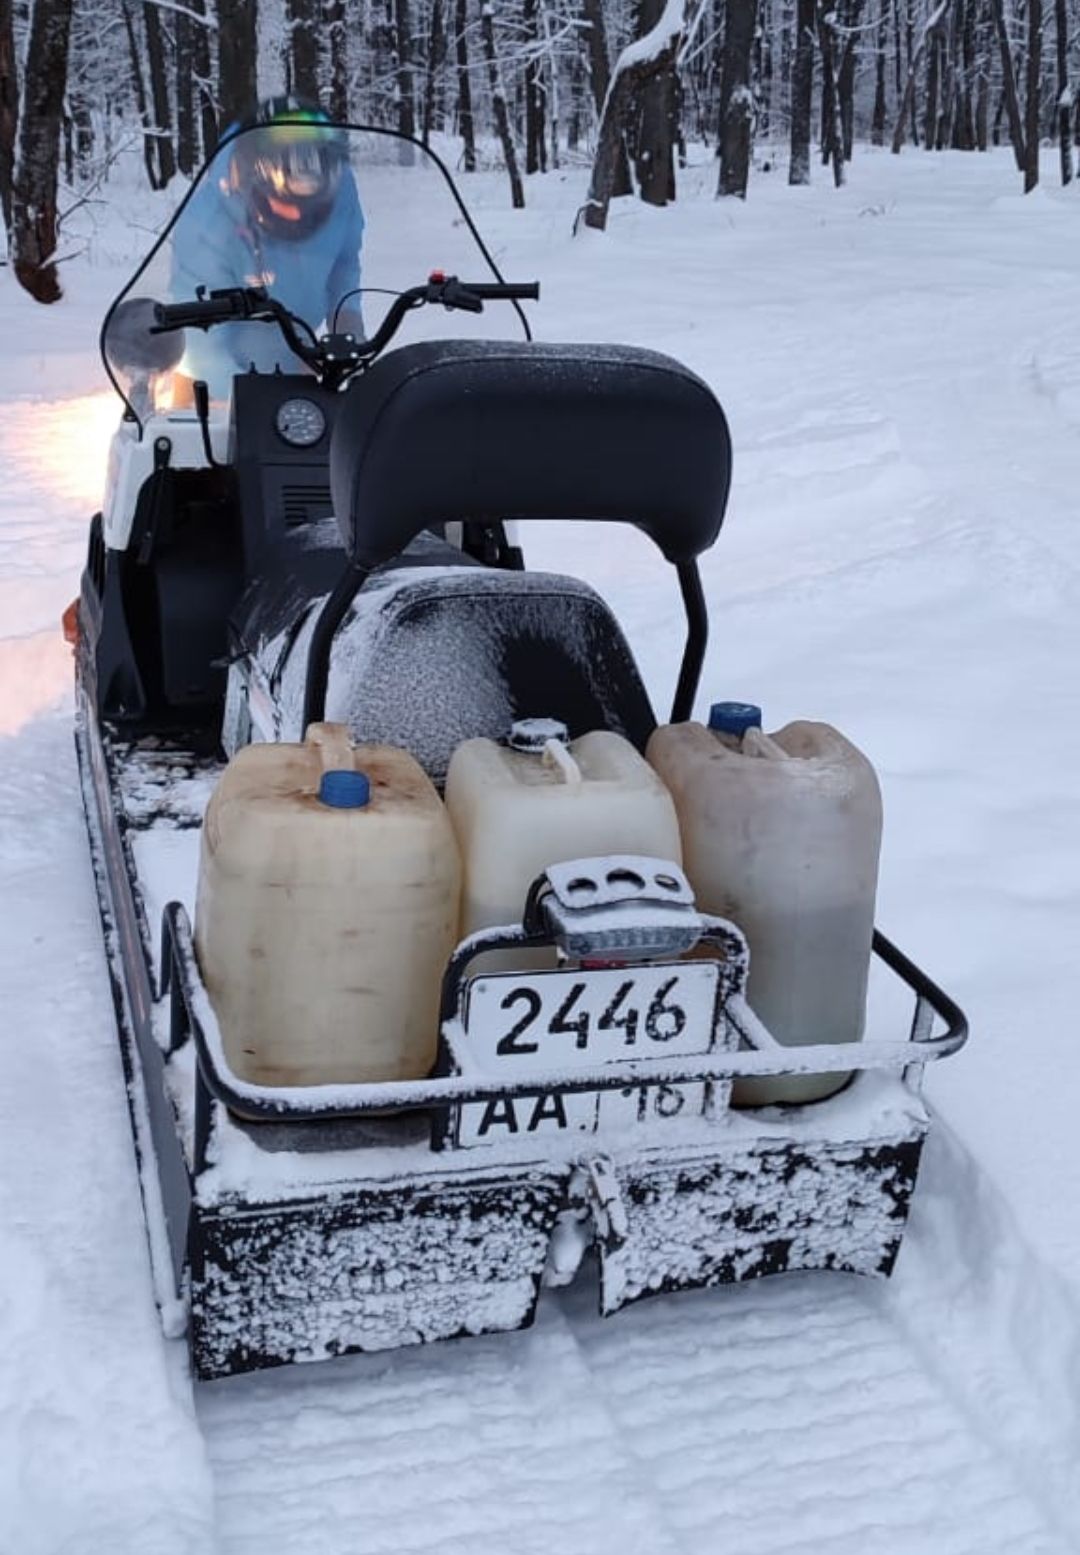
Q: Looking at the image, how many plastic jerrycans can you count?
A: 3